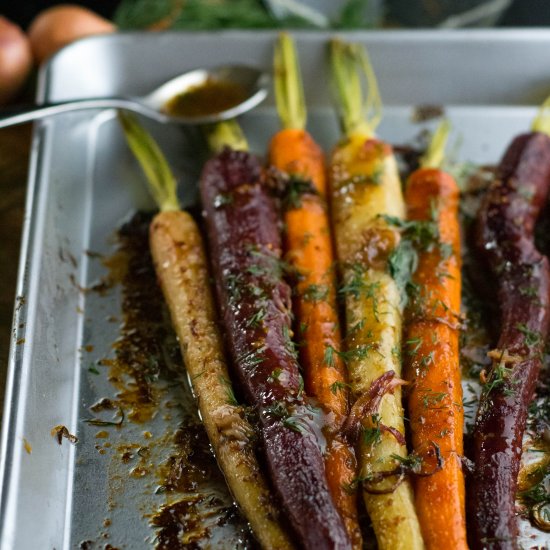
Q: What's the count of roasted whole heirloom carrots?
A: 6